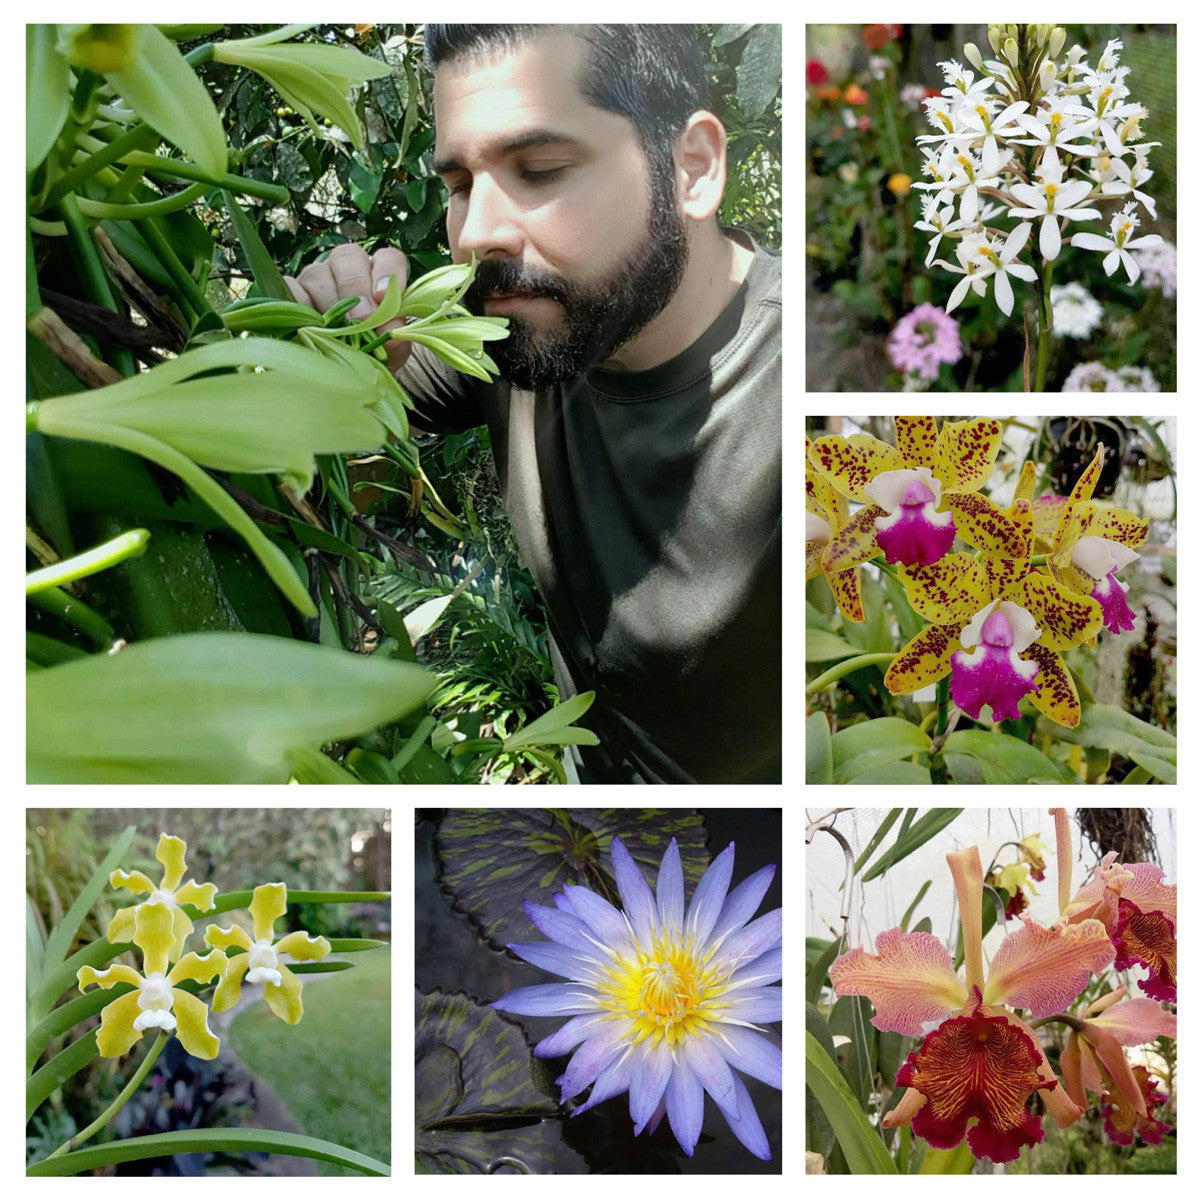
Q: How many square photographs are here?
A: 6